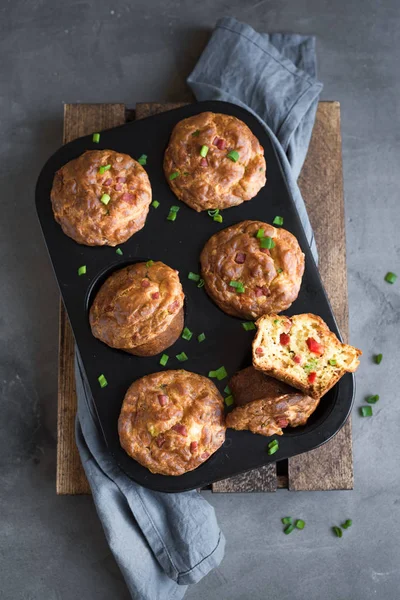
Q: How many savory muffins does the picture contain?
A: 6